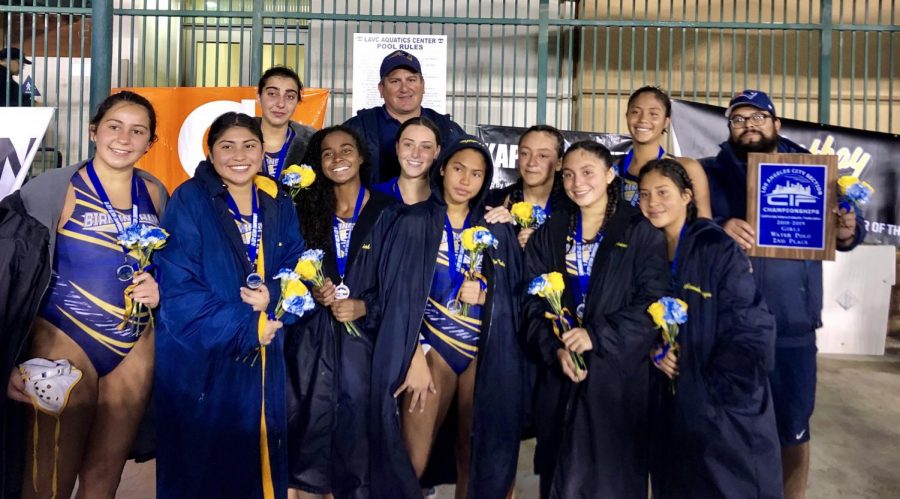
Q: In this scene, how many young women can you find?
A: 10